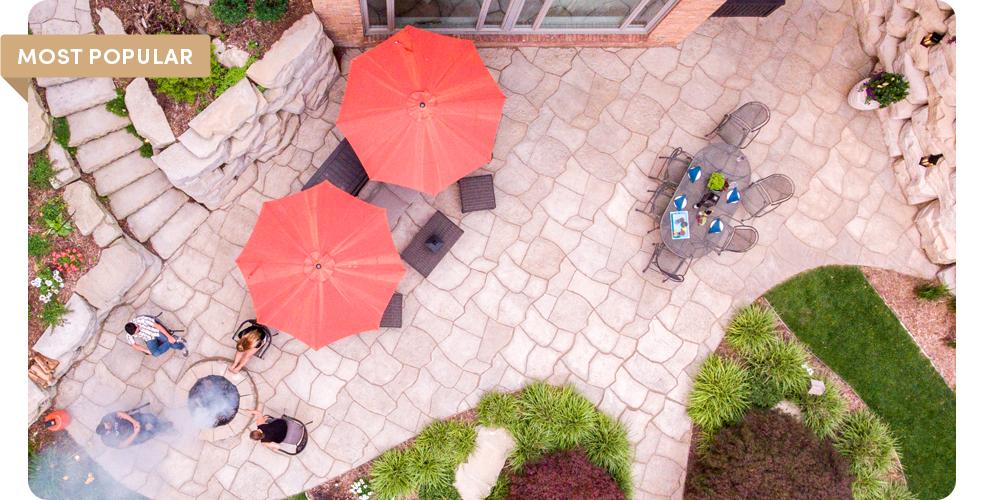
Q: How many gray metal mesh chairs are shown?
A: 6